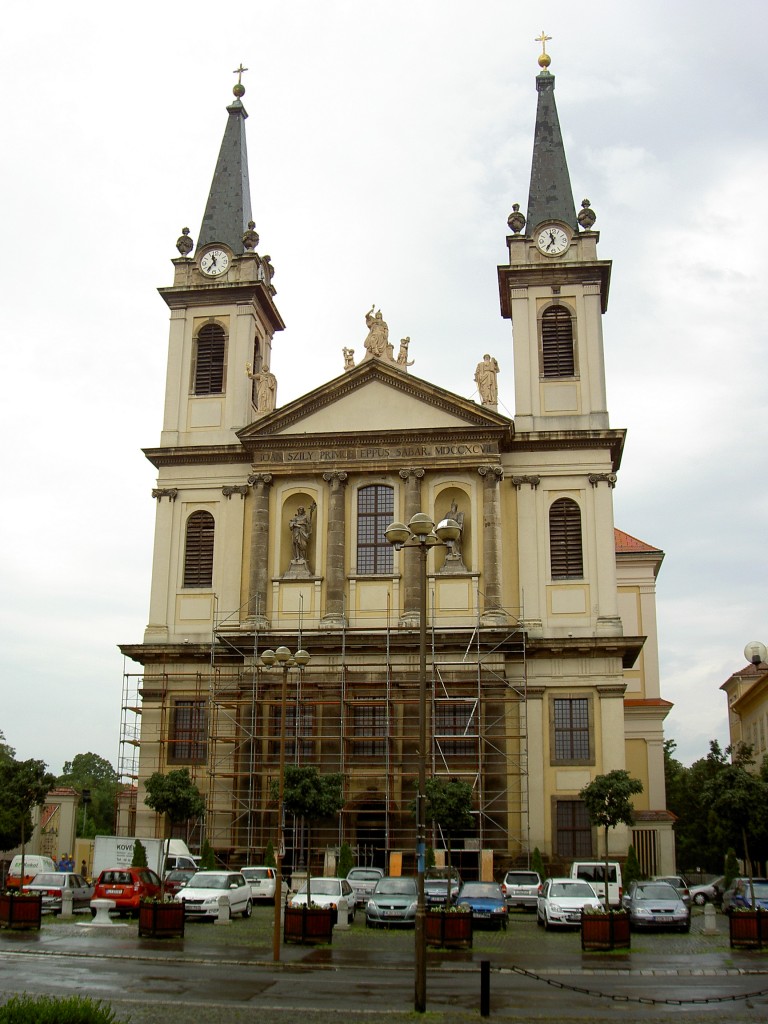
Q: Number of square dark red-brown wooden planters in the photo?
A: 6